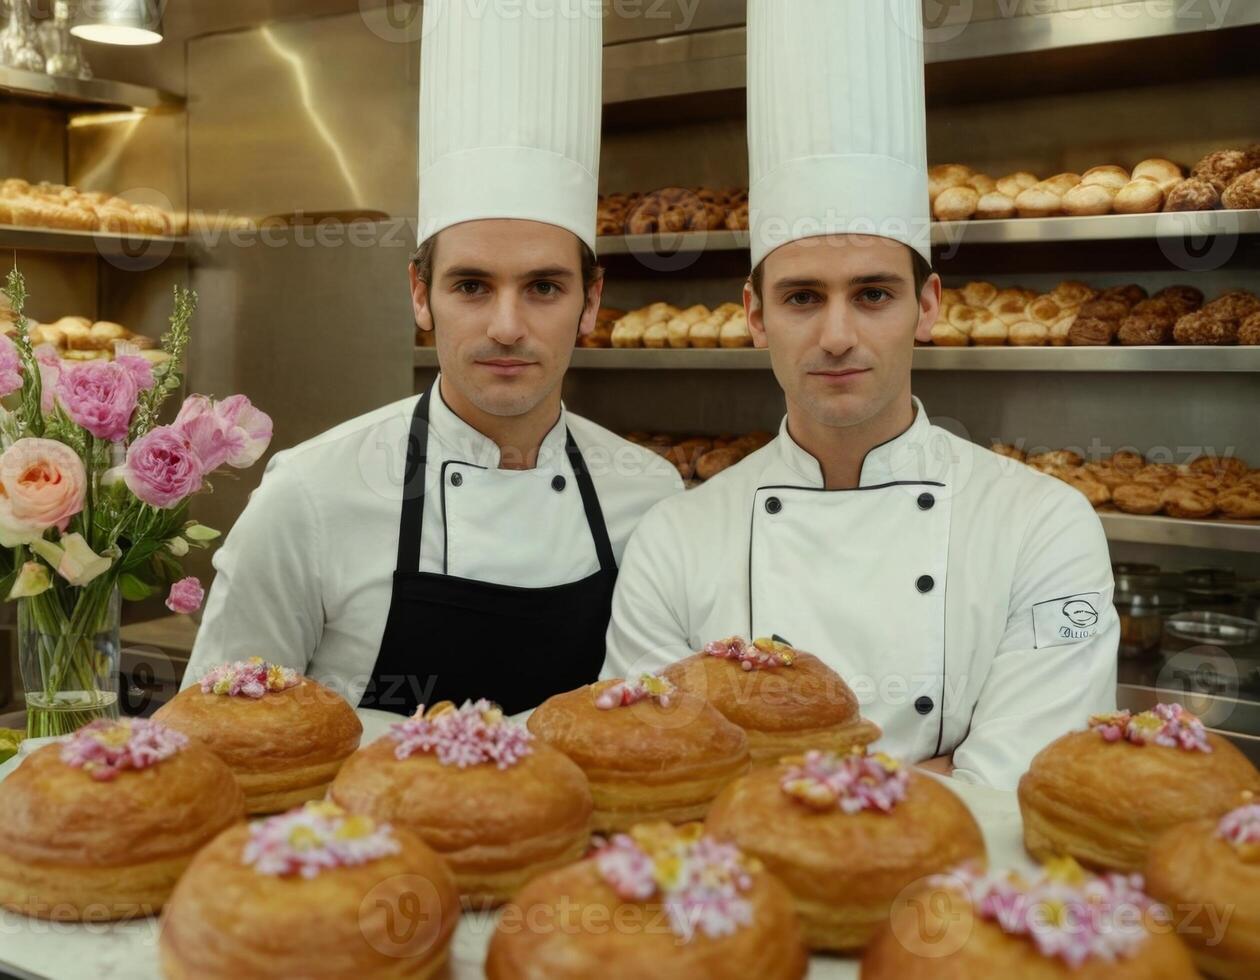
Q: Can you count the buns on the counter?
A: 11